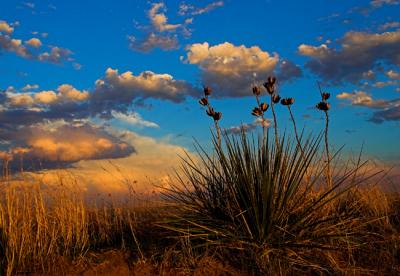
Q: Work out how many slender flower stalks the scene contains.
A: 5